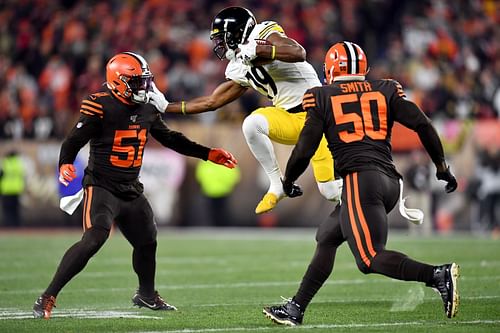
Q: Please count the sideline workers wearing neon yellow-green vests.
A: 2